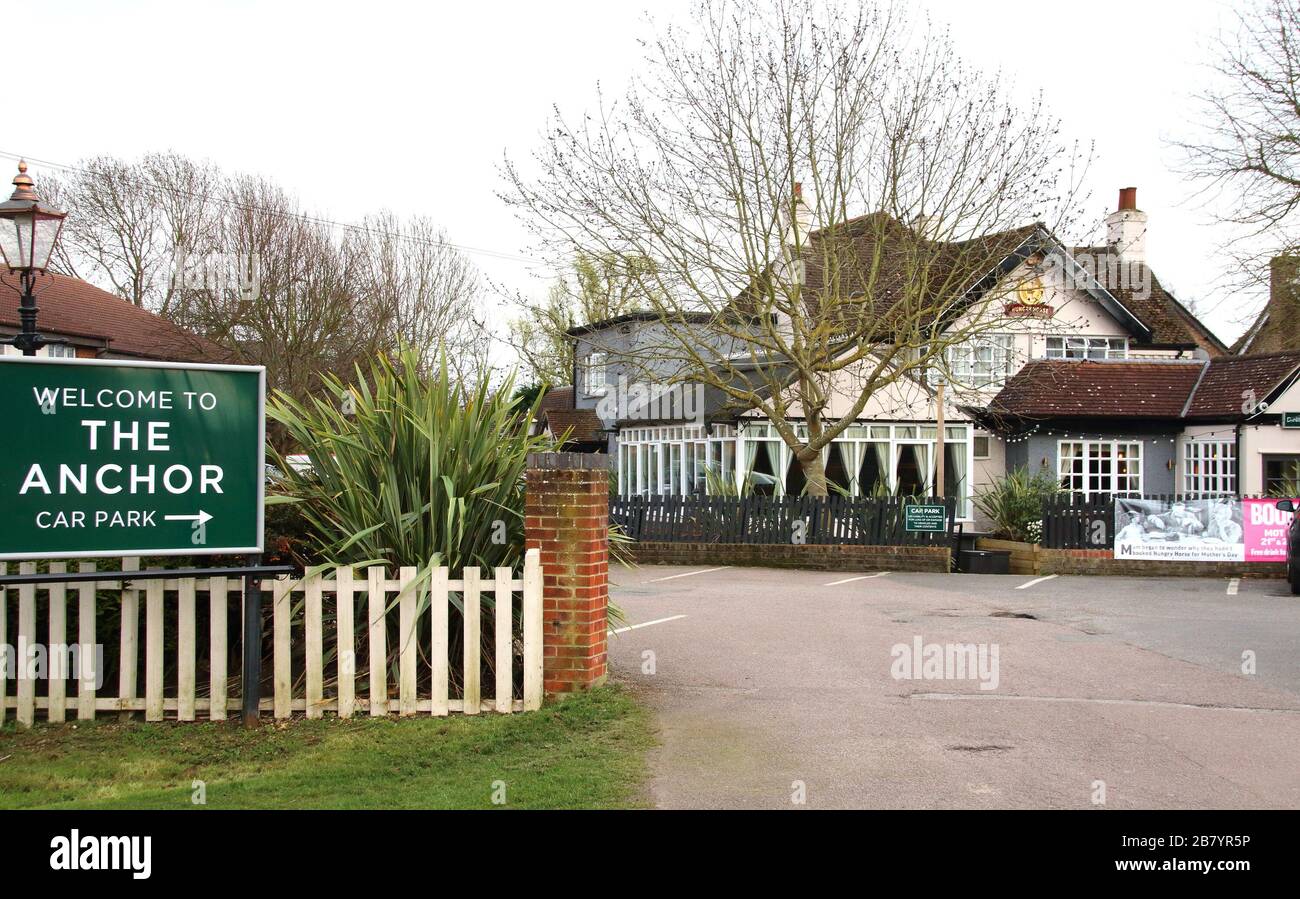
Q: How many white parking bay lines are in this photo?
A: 5